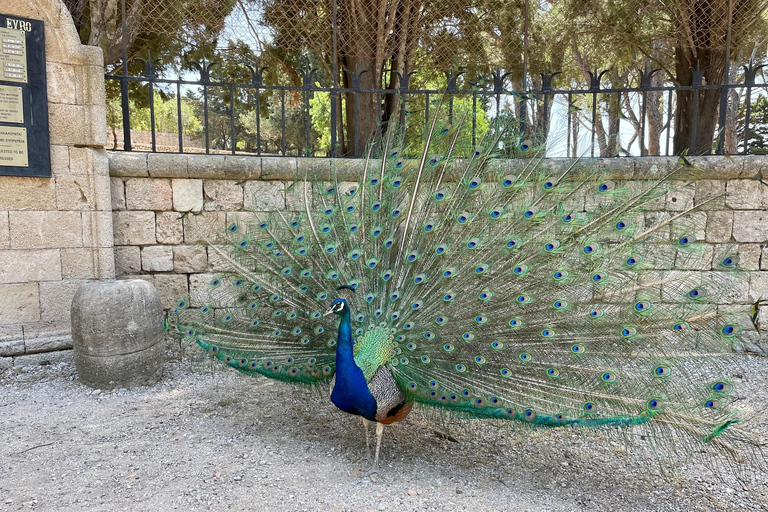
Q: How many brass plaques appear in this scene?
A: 3